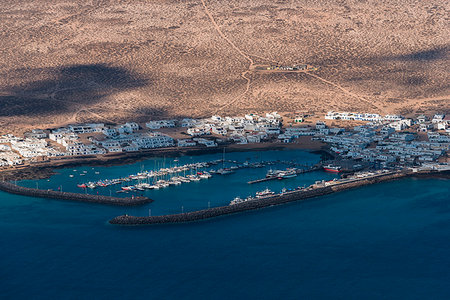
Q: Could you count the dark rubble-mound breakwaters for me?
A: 2